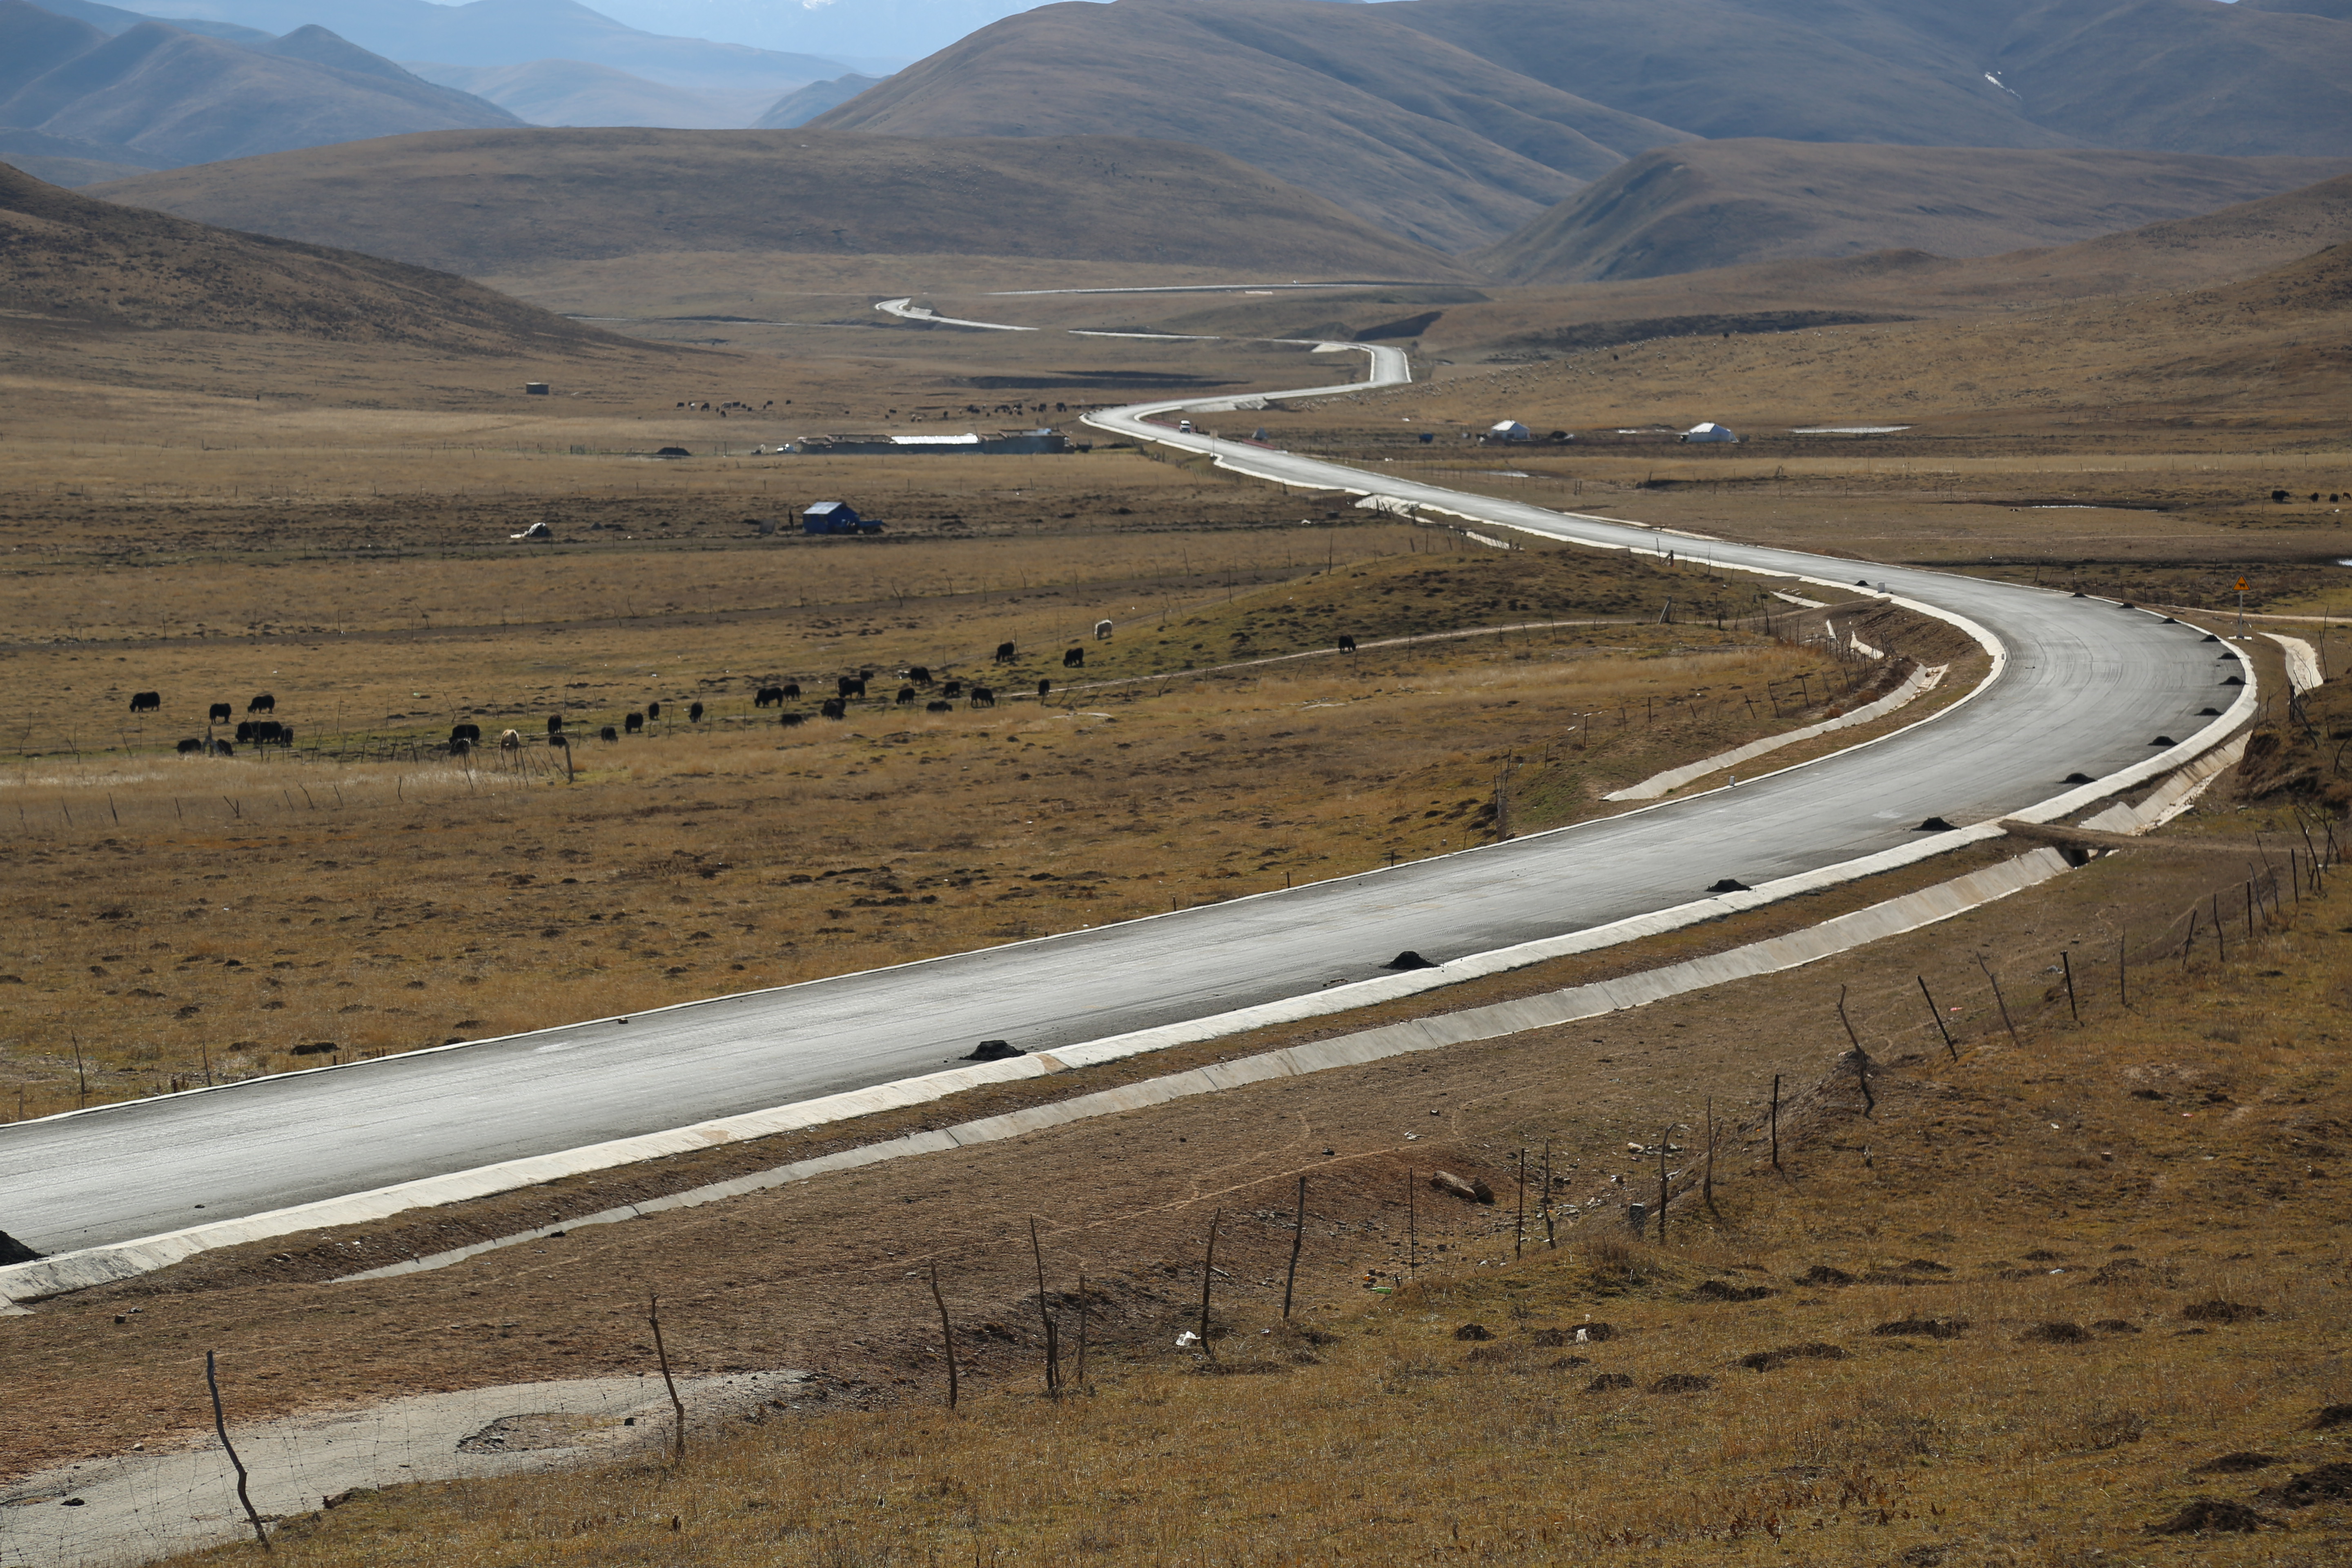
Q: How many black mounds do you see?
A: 15